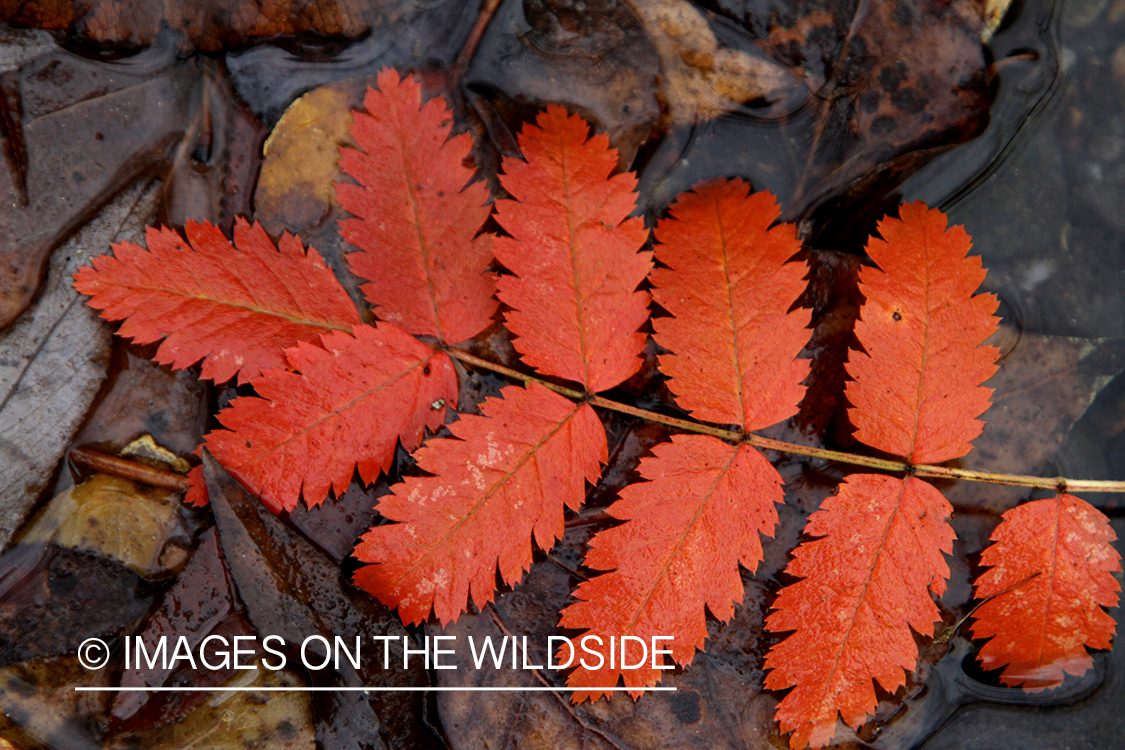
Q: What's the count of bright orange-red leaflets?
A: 10